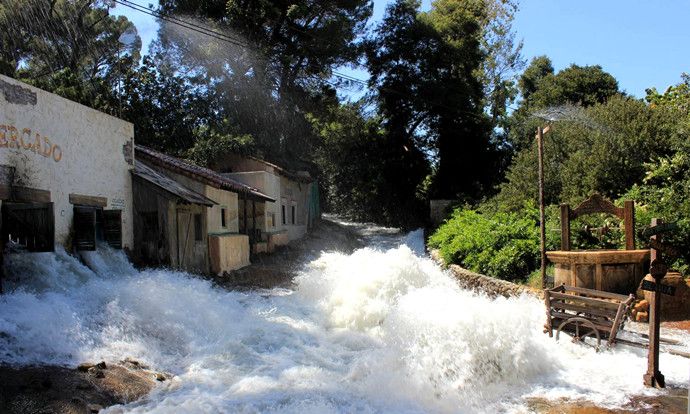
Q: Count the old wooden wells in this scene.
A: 1